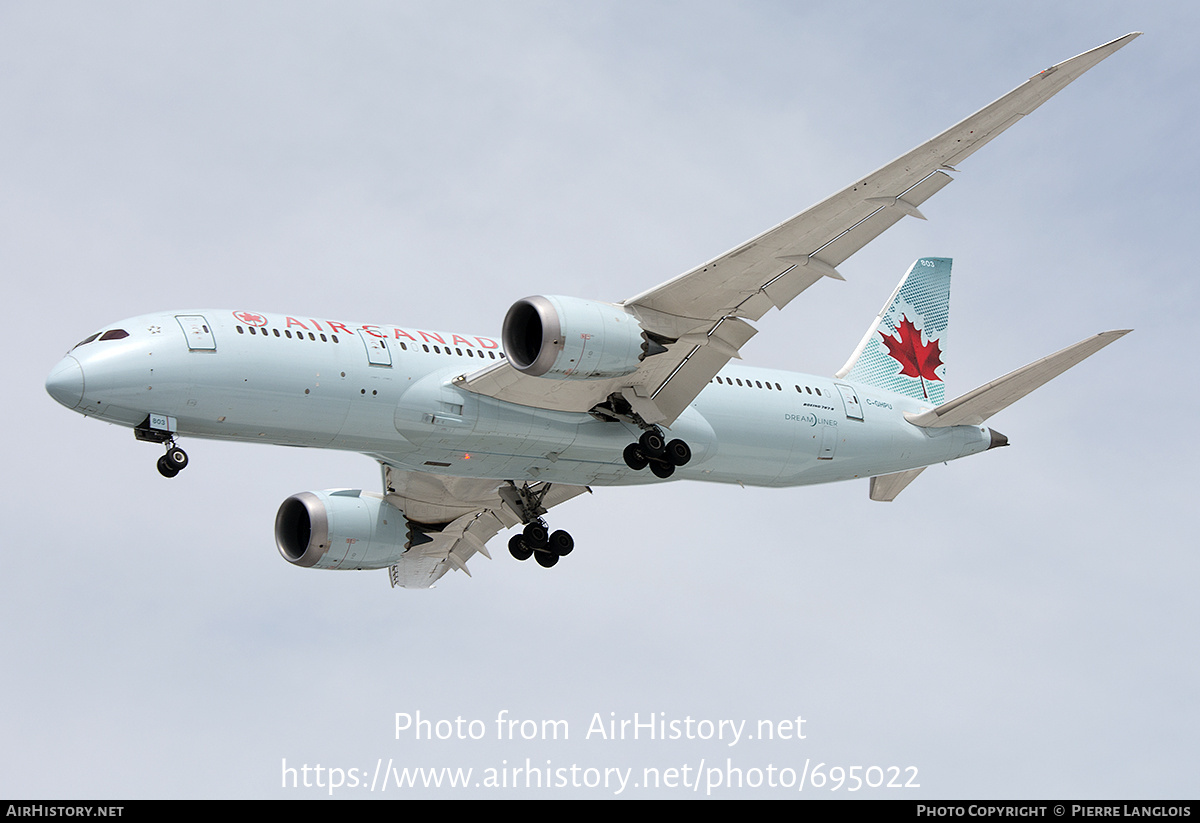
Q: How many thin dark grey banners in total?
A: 1